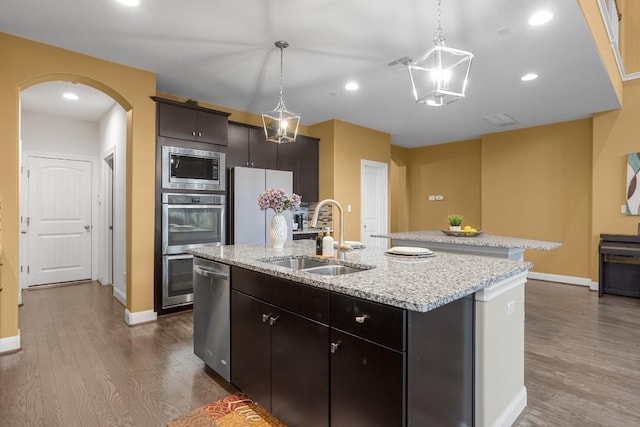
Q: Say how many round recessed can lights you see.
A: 5